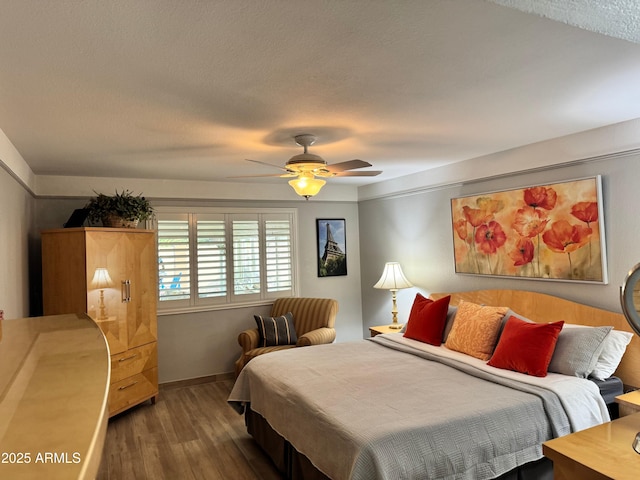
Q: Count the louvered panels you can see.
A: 4